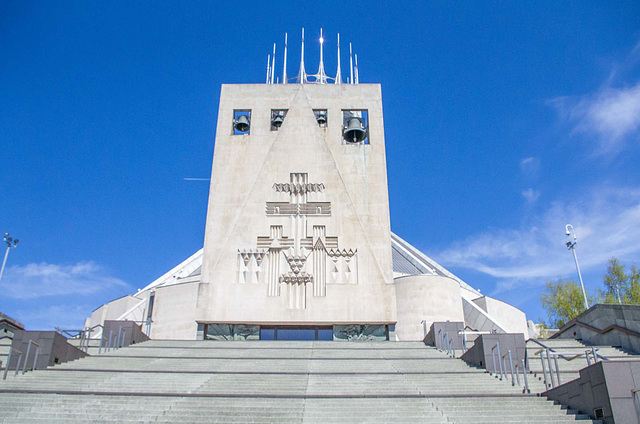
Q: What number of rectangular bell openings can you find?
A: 4